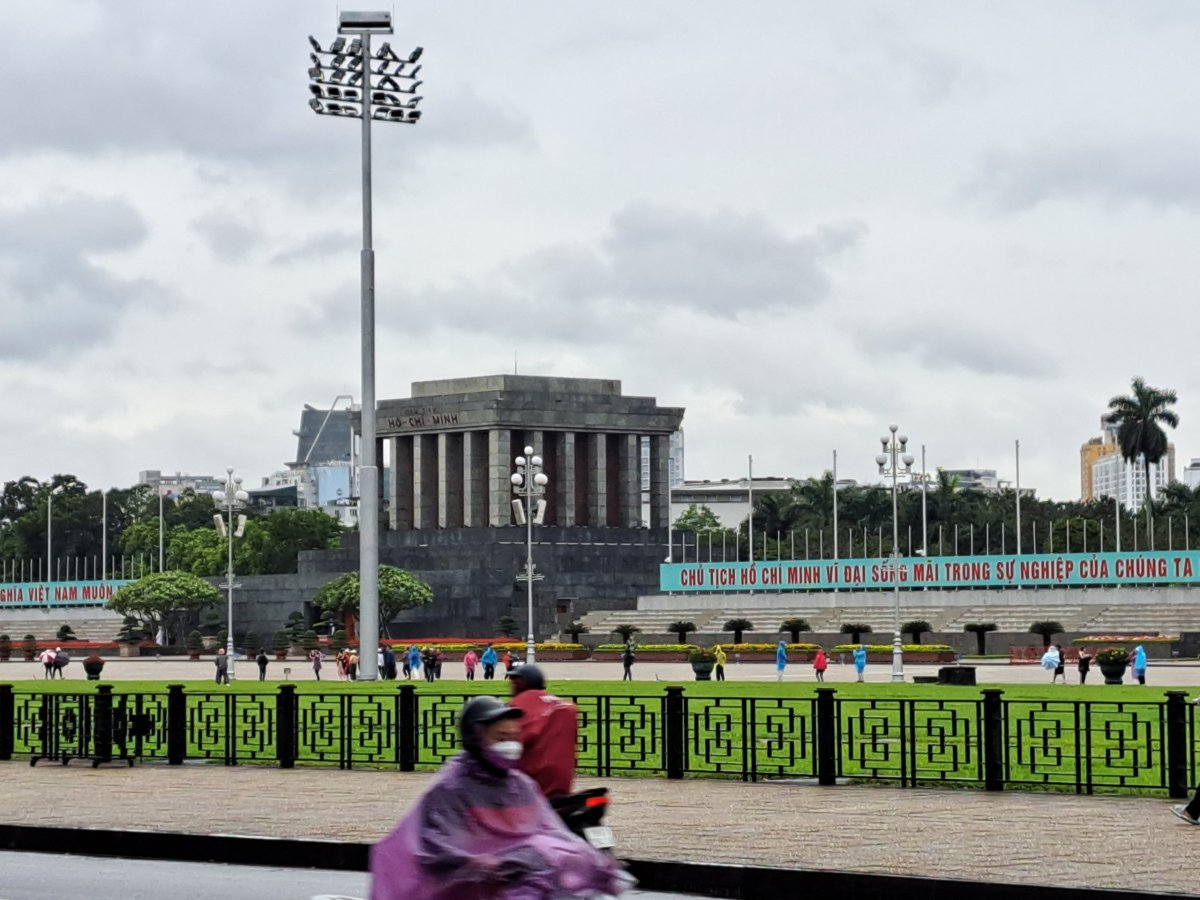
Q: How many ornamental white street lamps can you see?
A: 3